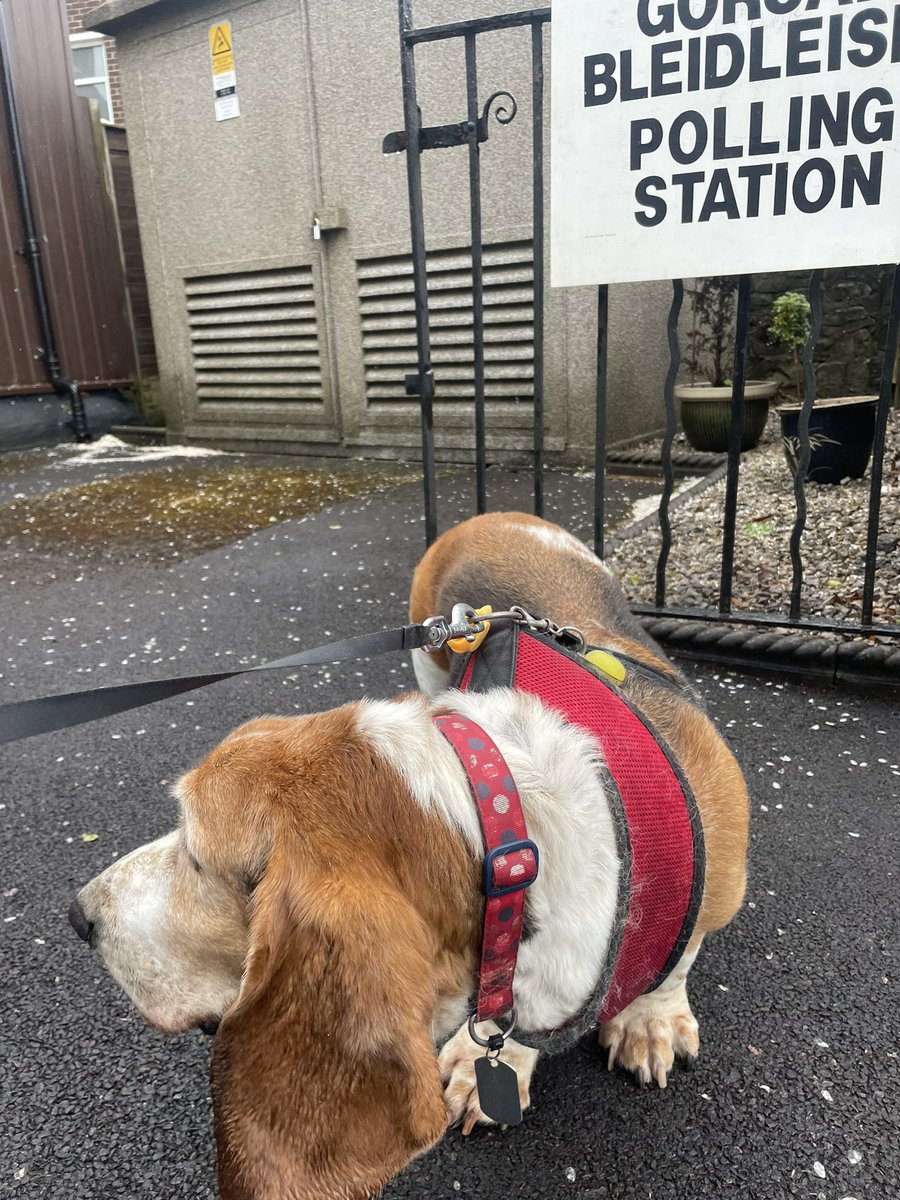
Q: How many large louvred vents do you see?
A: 2